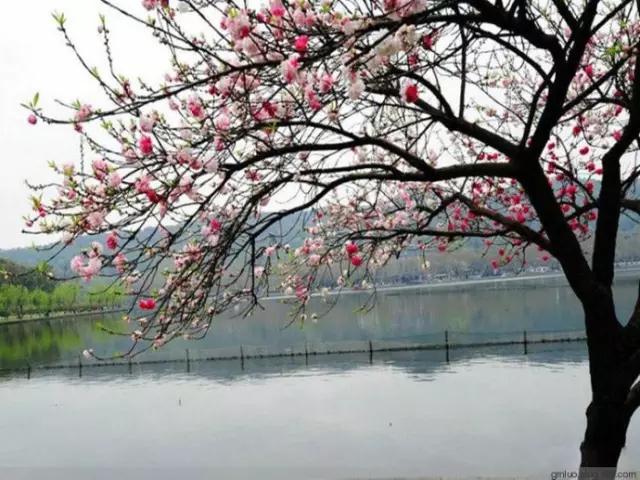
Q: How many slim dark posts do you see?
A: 9